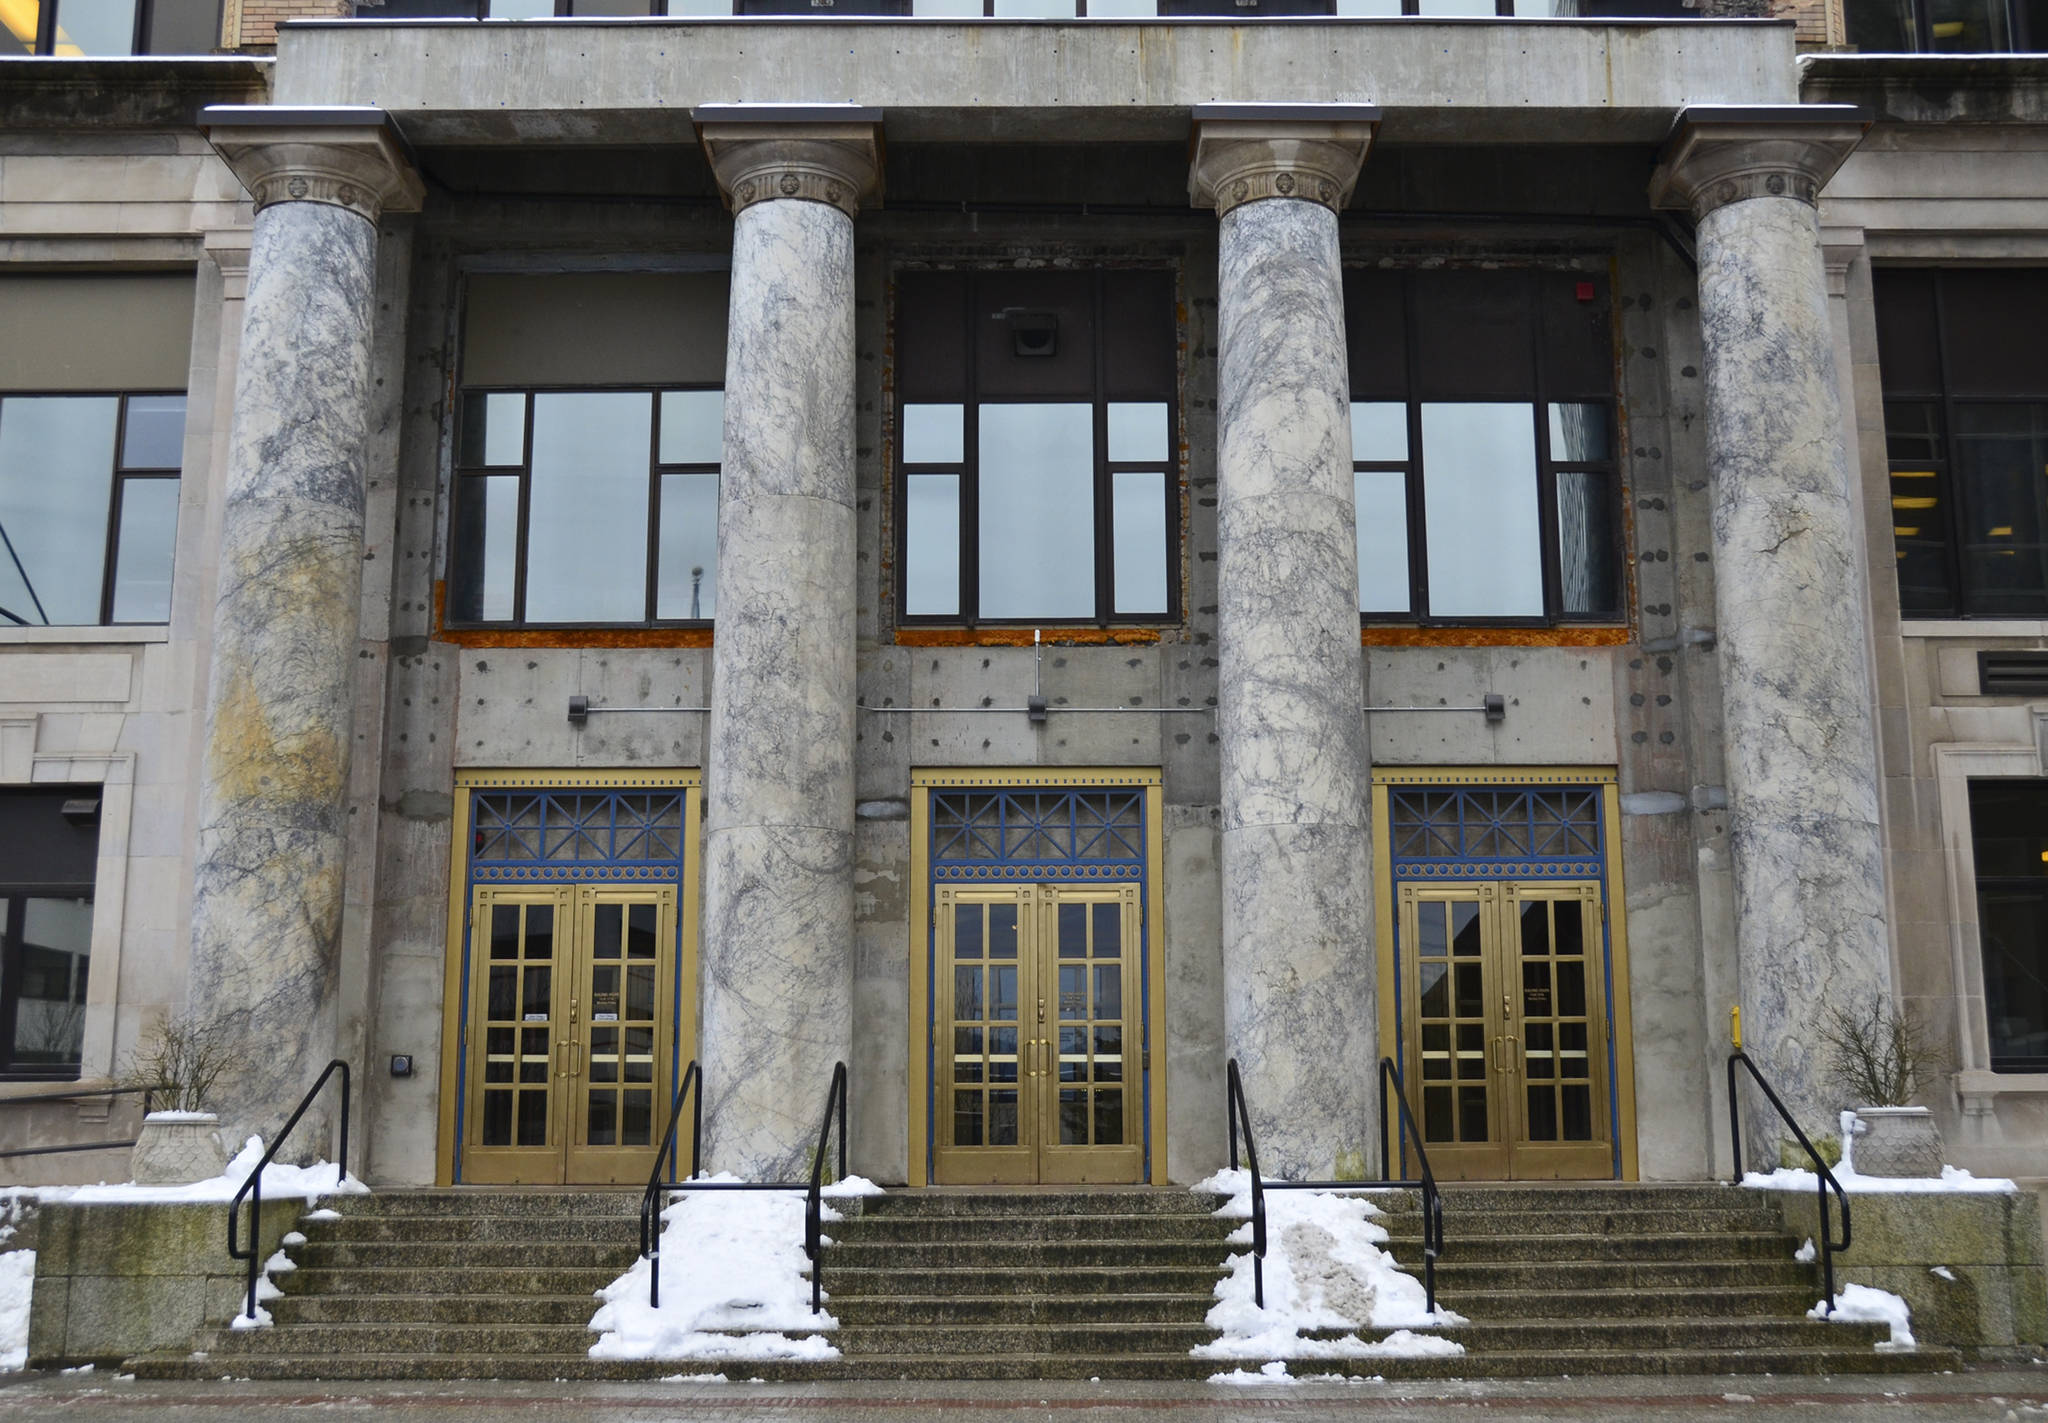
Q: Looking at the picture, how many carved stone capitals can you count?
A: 4